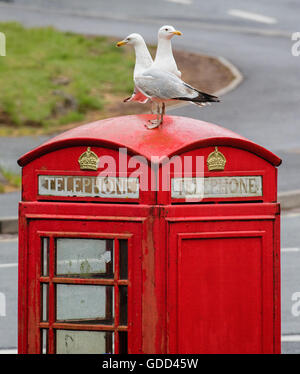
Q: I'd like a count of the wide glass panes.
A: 3